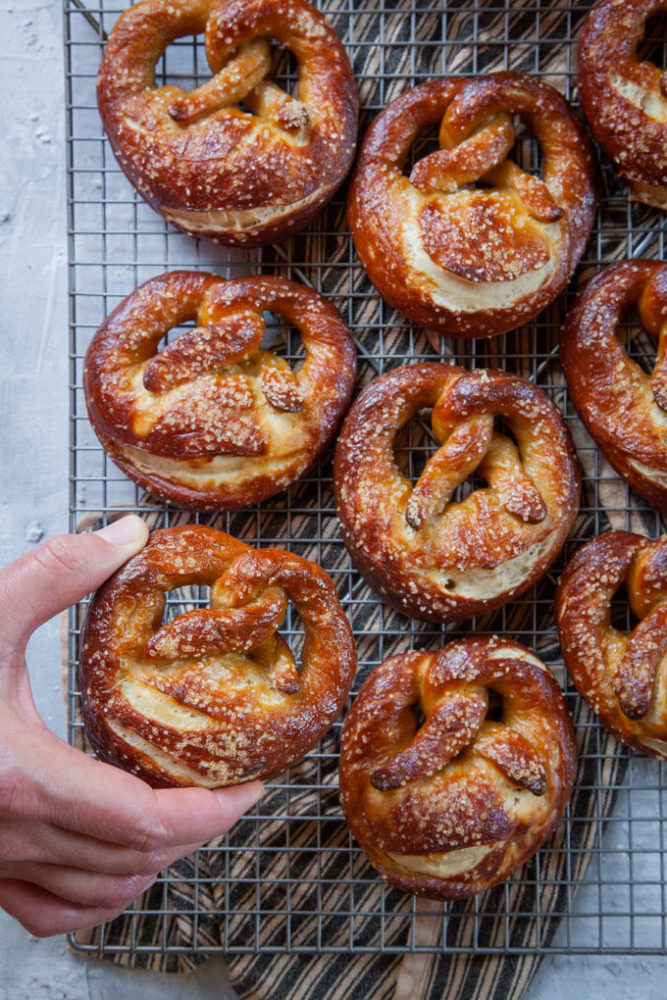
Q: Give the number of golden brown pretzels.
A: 9